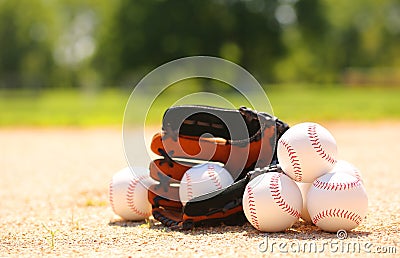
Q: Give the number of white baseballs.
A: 6